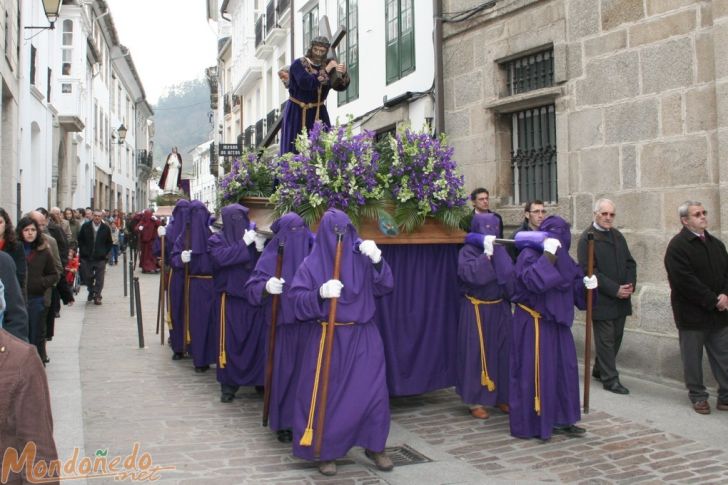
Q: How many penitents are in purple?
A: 7